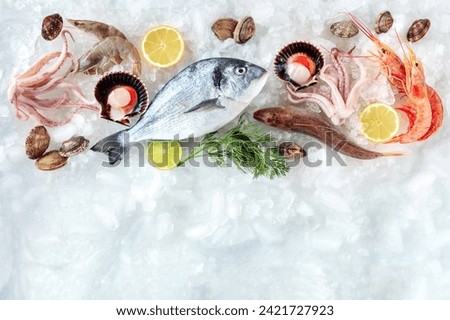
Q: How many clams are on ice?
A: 10